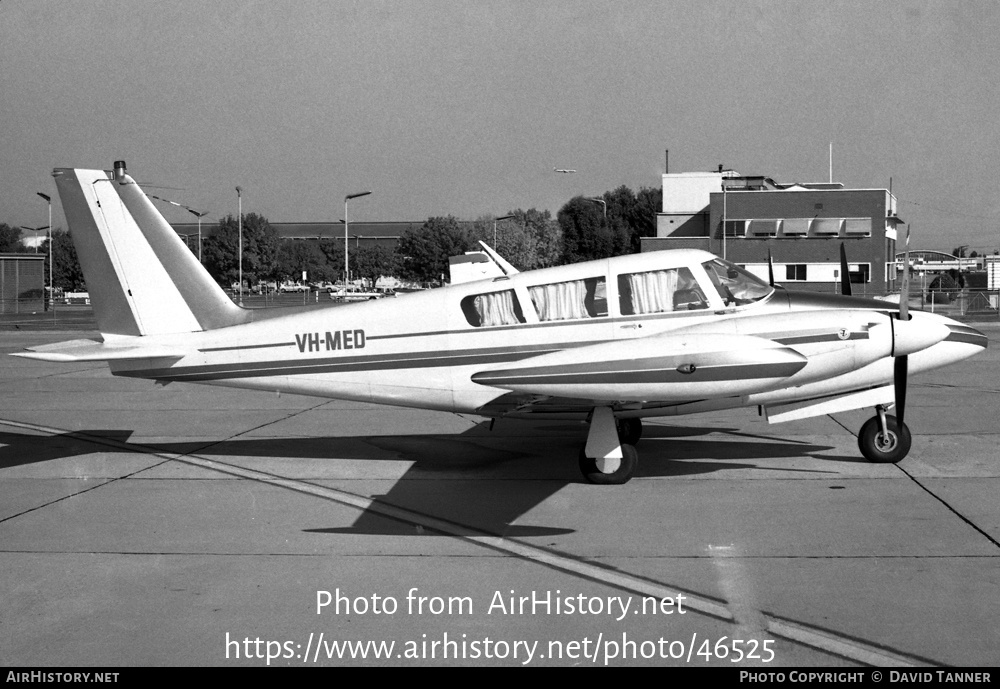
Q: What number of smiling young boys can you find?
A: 0